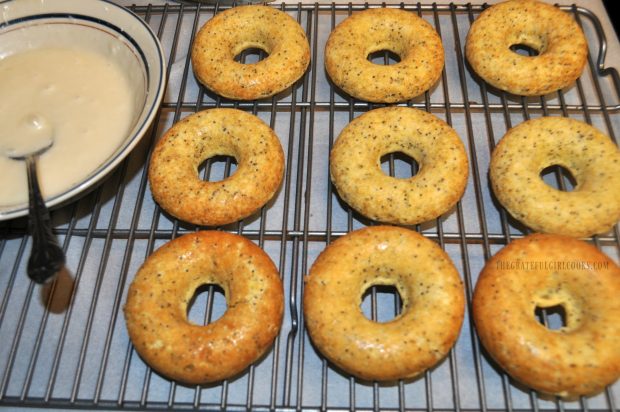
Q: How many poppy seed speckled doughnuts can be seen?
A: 9